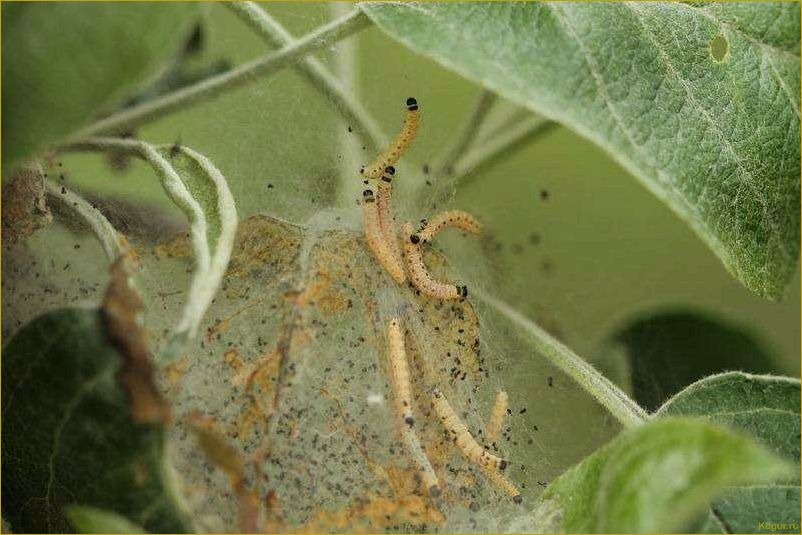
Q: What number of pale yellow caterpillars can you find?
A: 10